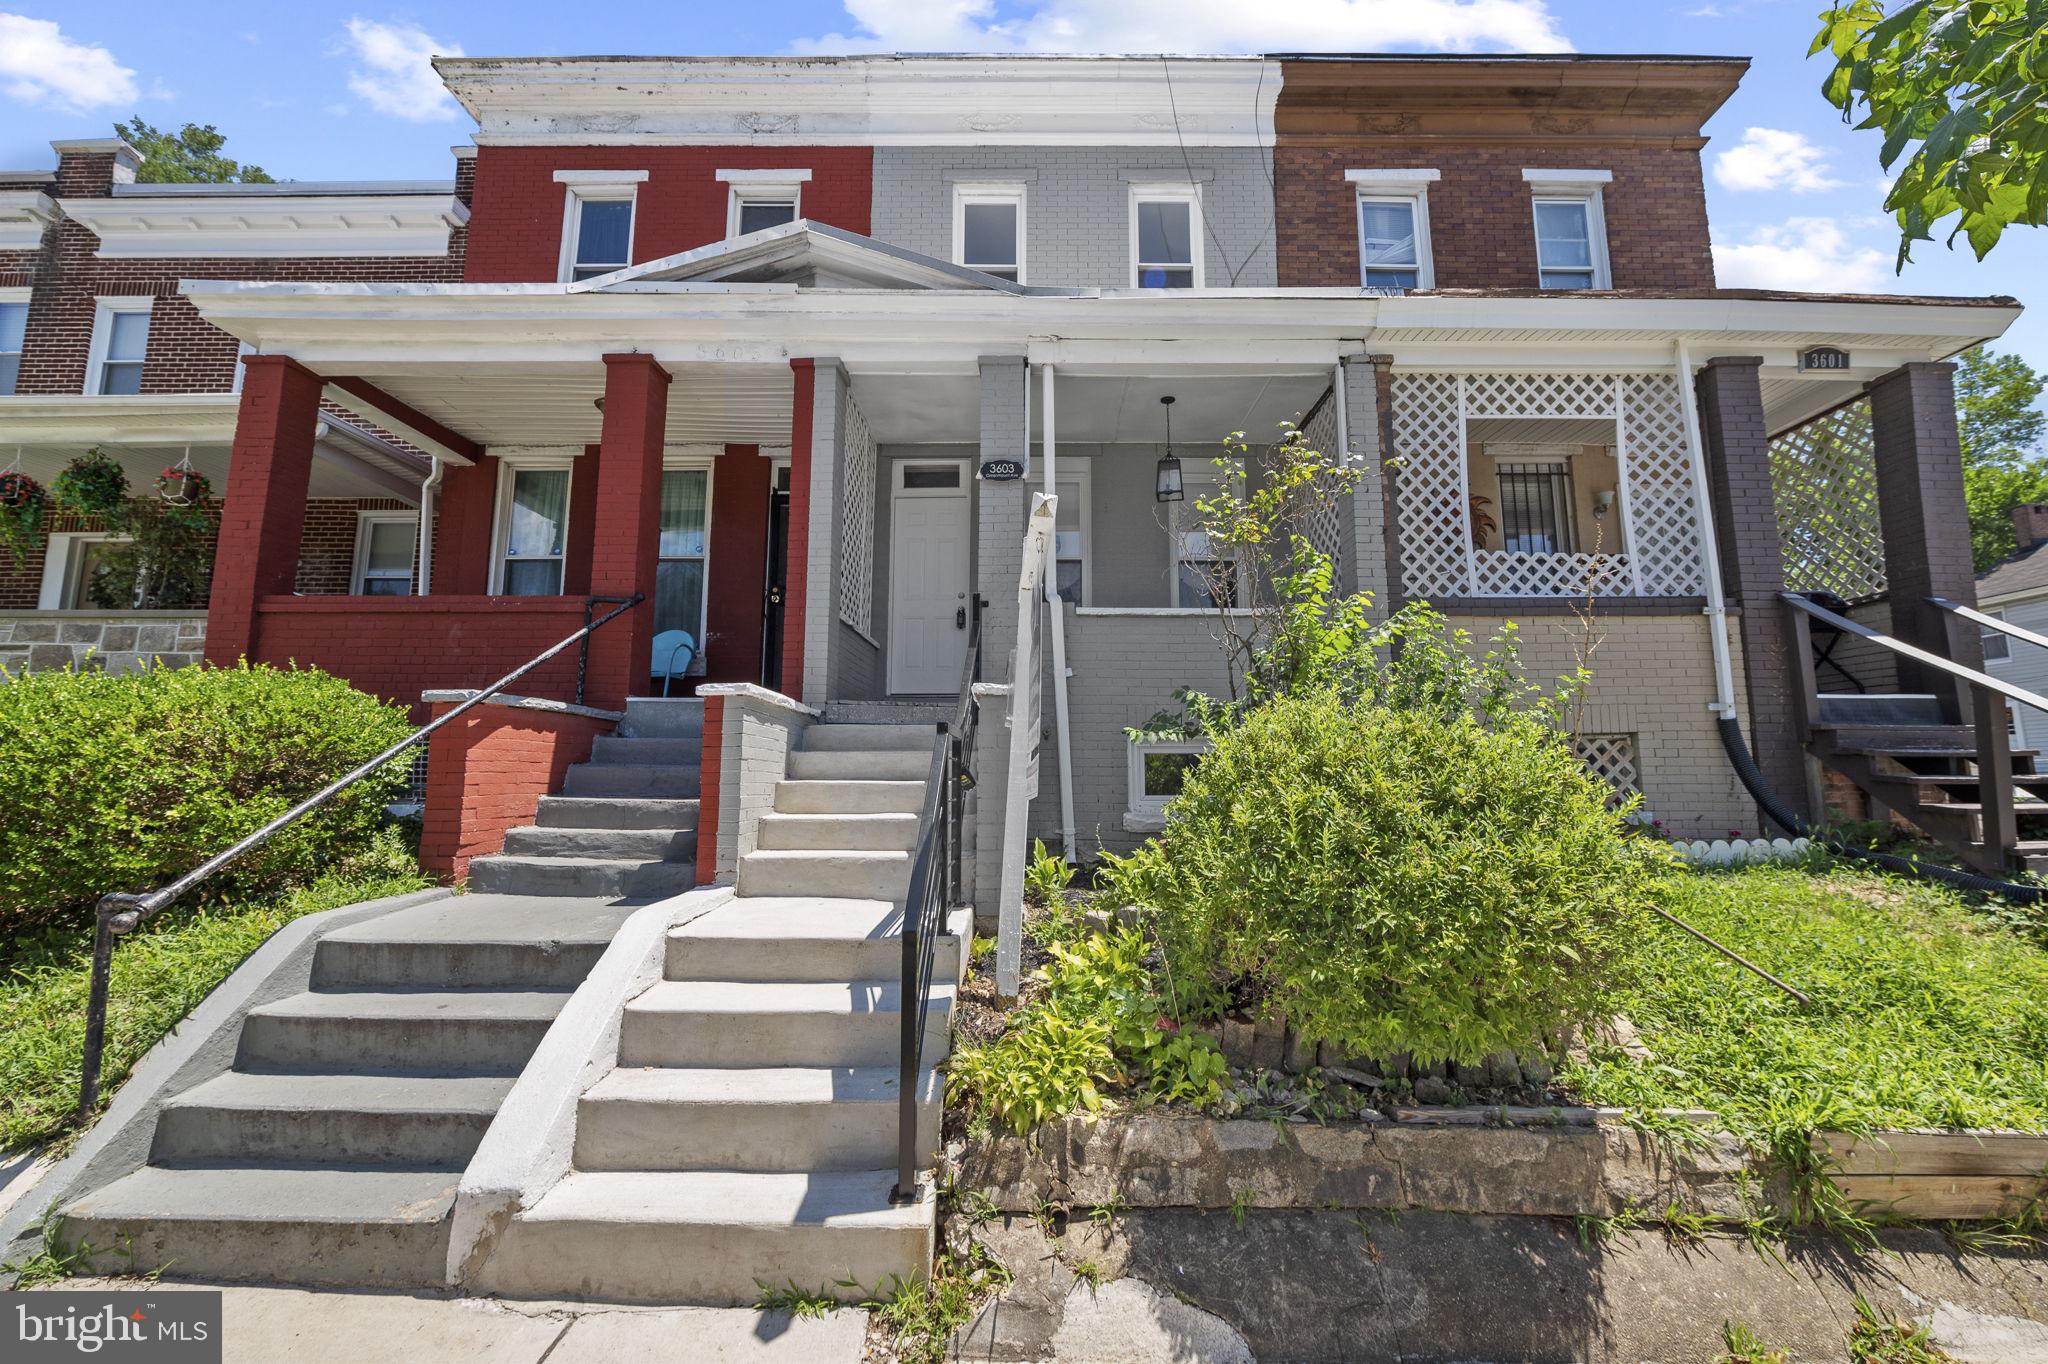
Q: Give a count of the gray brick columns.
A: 3